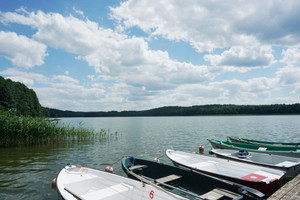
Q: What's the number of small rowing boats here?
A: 6